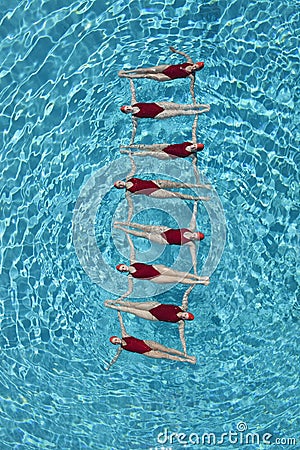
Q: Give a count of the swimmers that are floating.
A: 8